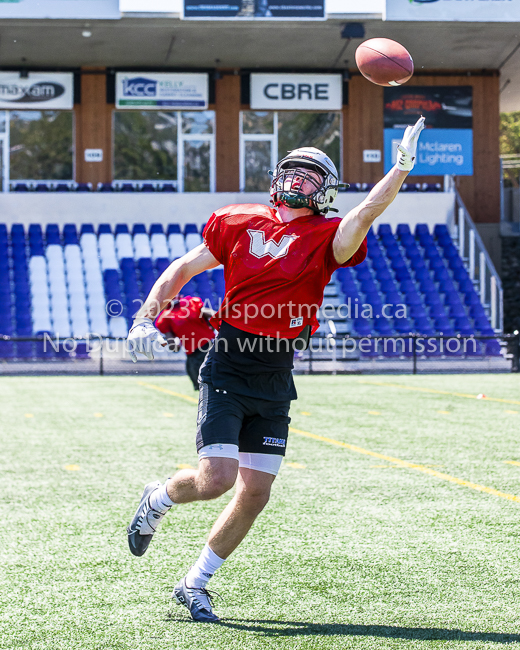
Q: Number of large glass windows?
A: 3